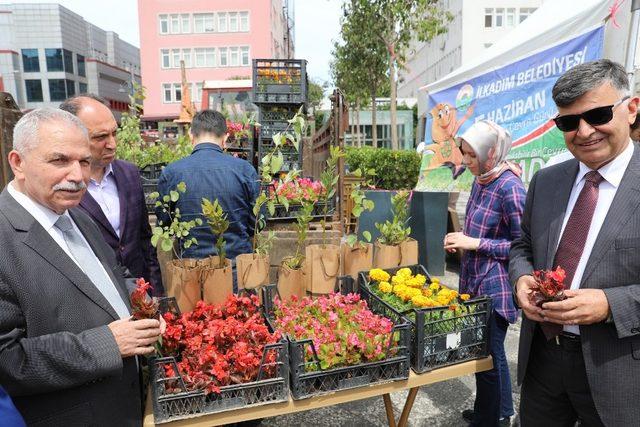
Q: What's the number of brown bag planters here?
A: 8